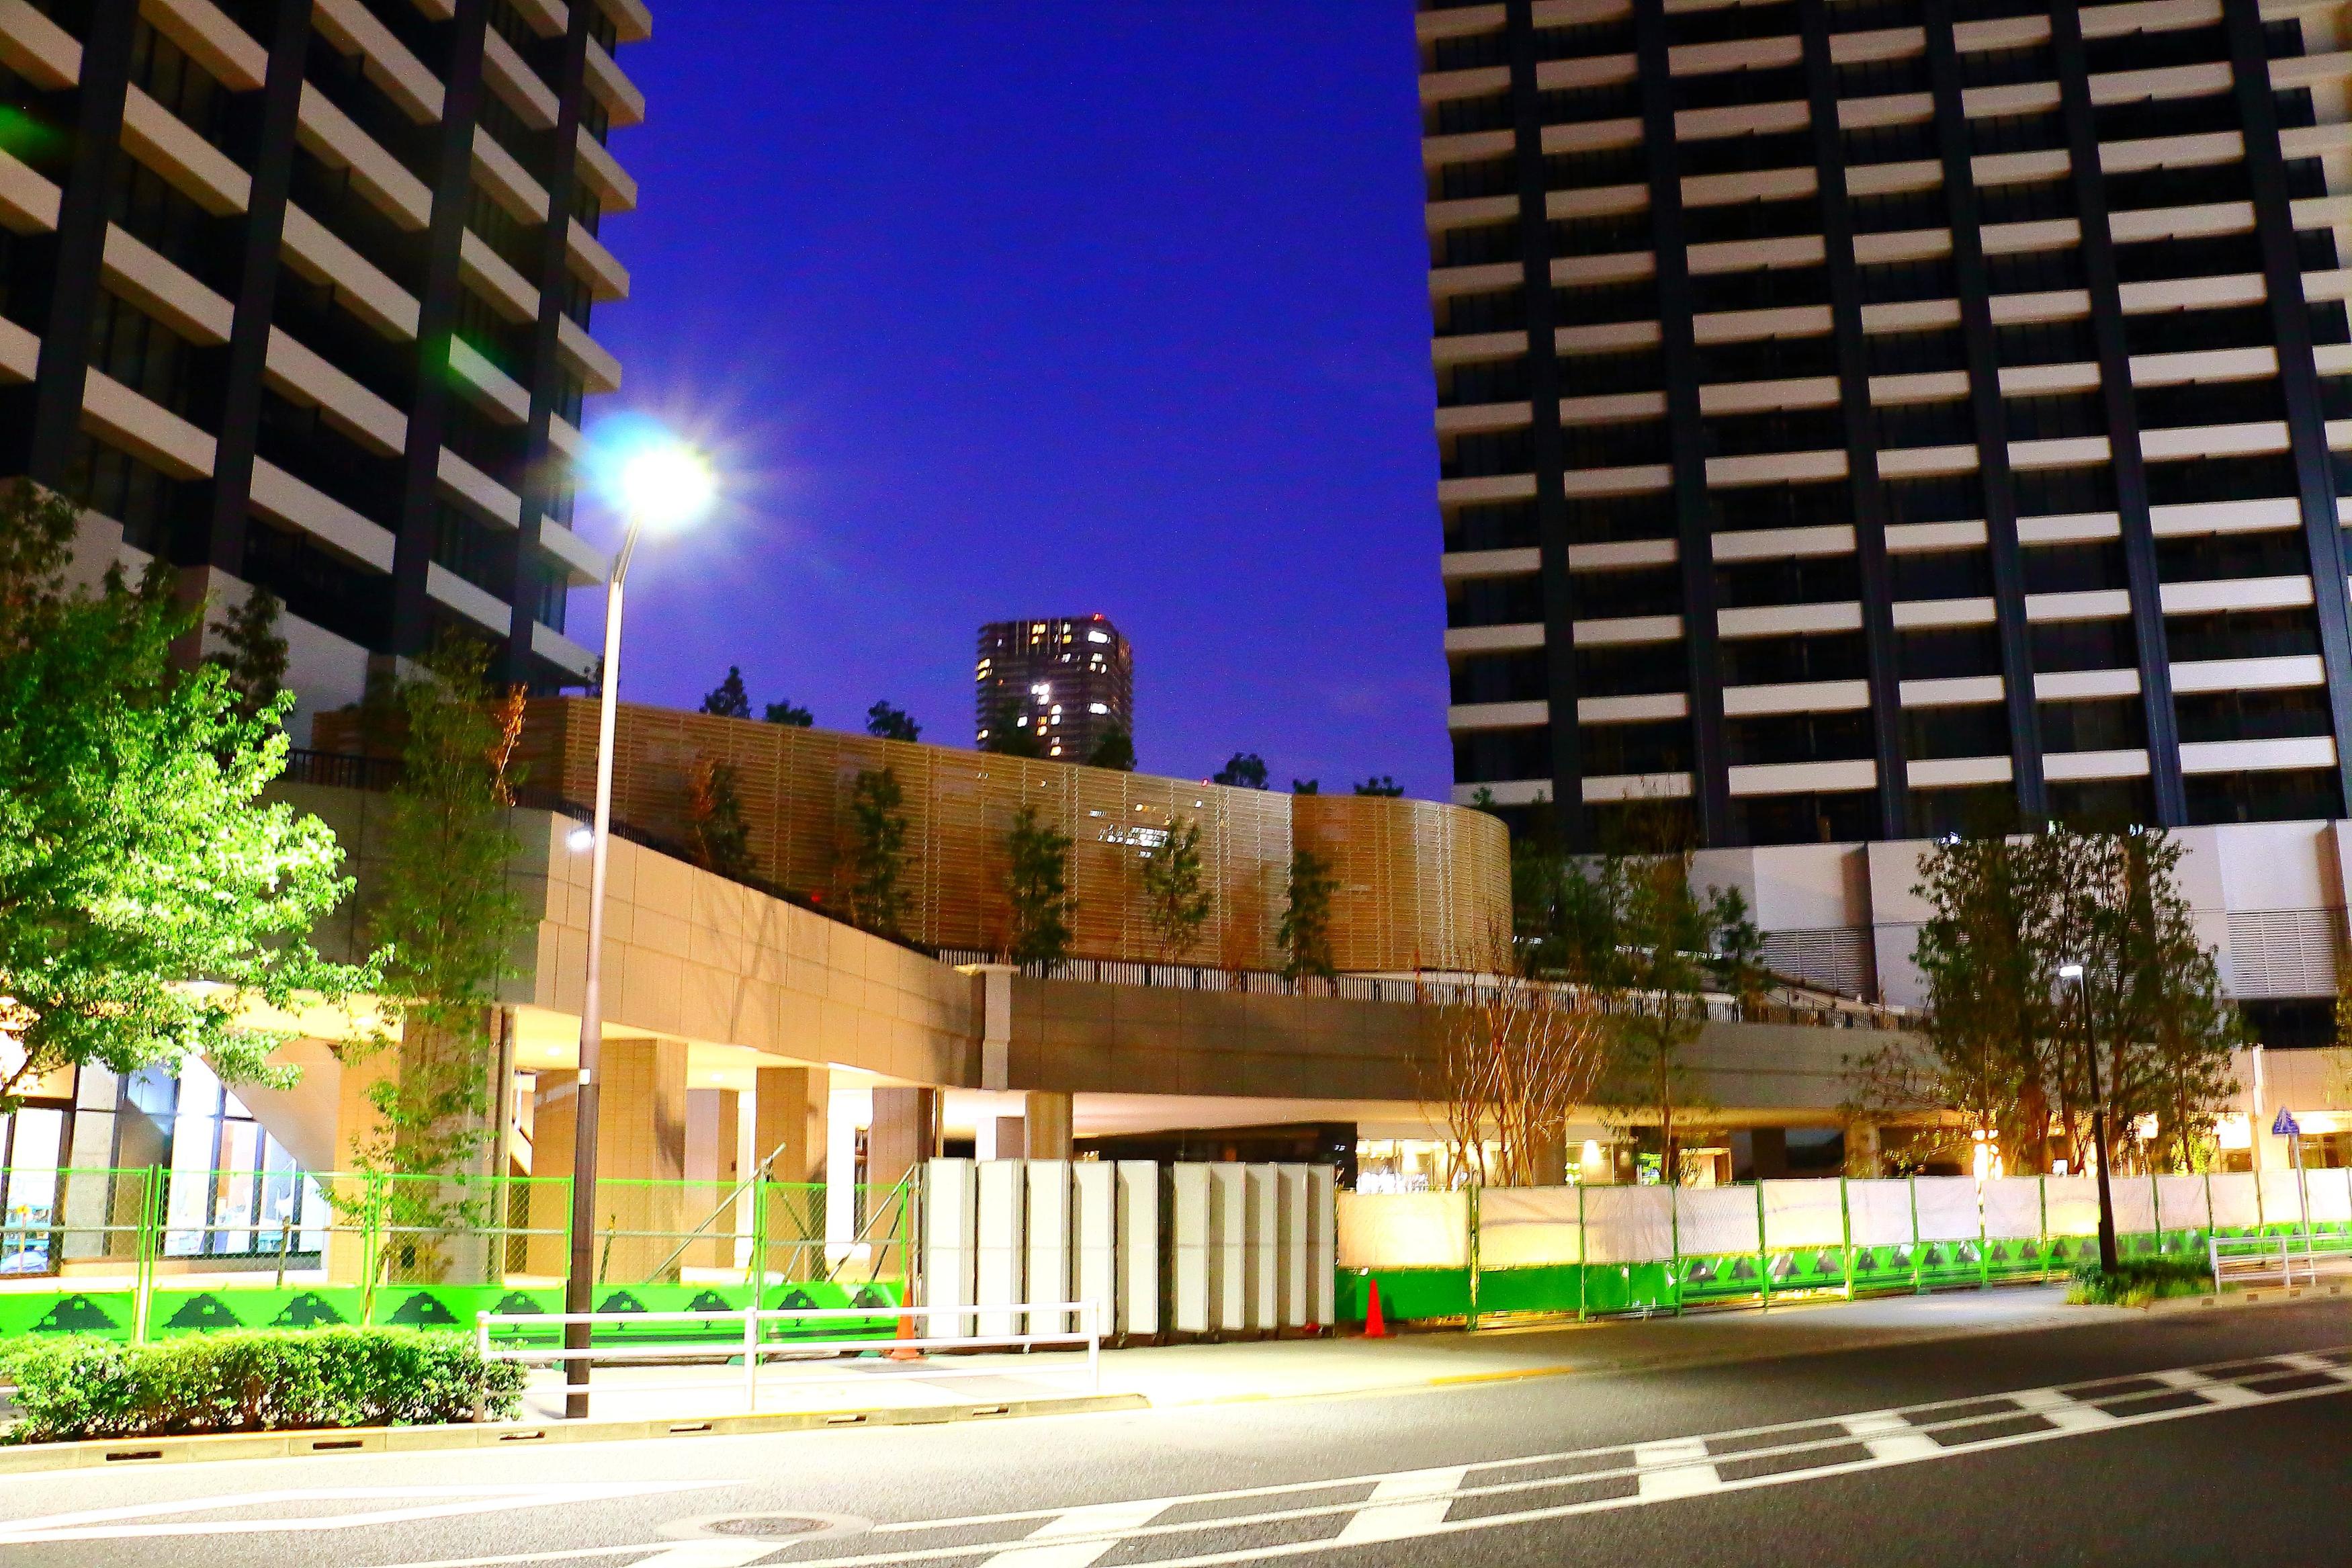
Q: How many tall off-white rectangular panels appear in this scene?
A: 10